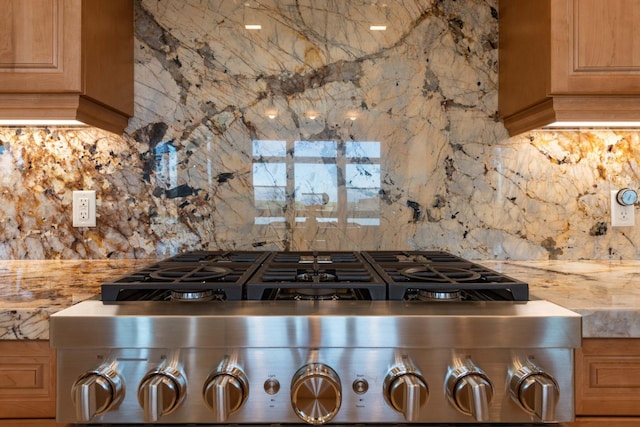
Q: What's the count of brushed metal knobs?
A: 7